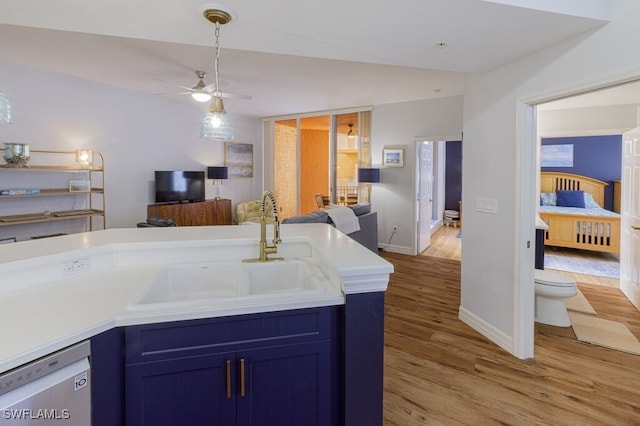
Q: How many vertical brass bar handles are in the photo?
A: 2